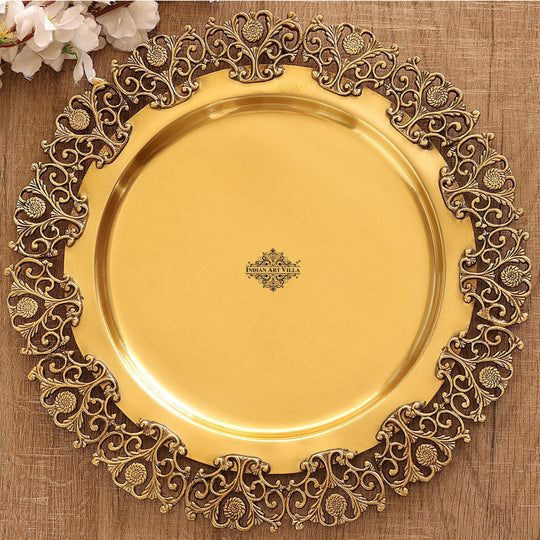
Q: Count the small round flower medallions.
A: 15